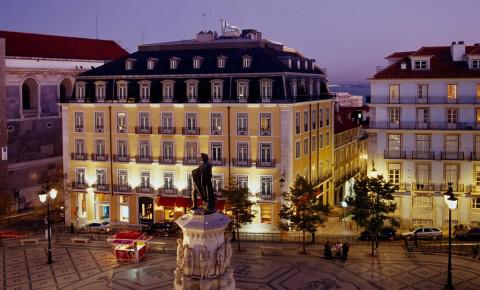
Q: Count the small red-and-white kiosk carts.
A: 1